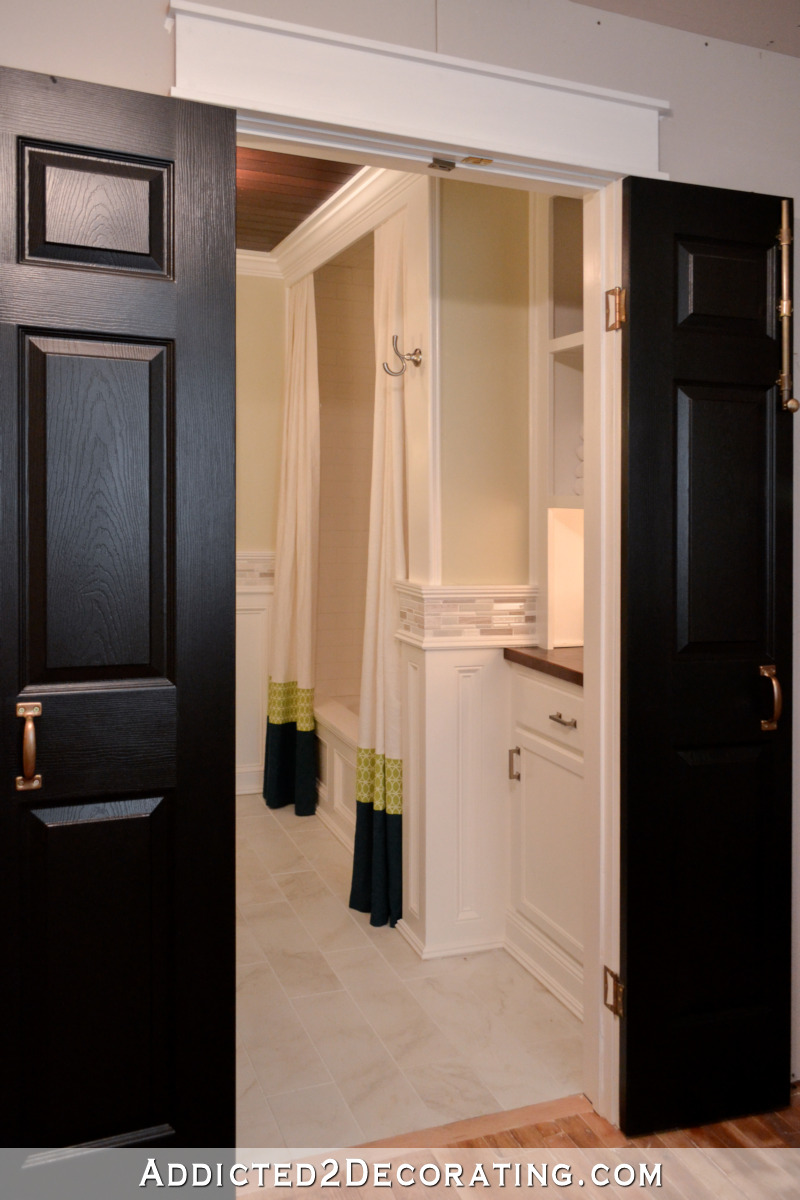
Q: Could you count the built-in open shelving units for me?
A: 1